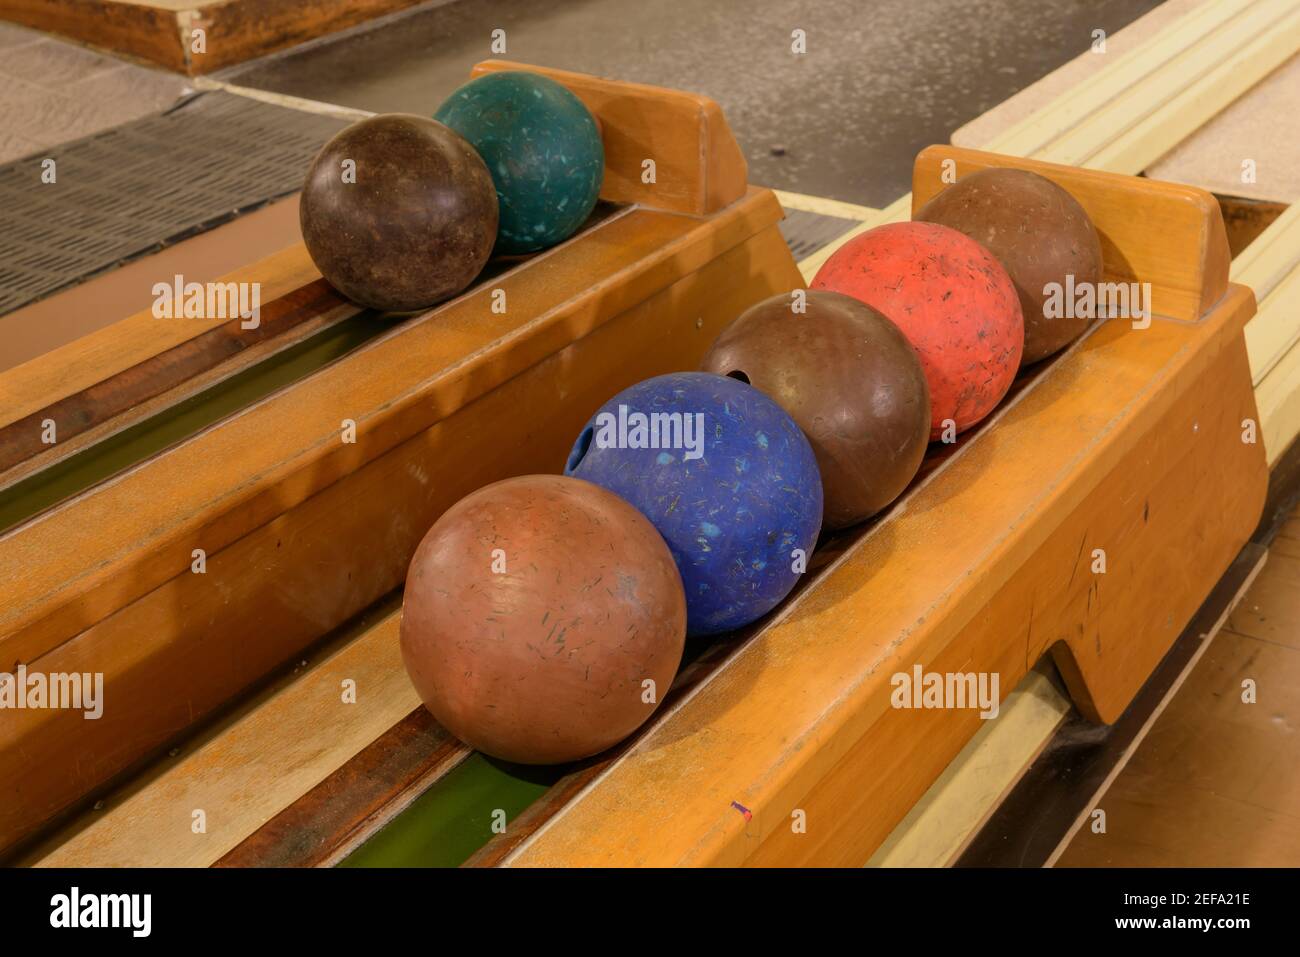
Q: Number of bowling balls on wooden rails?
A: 7